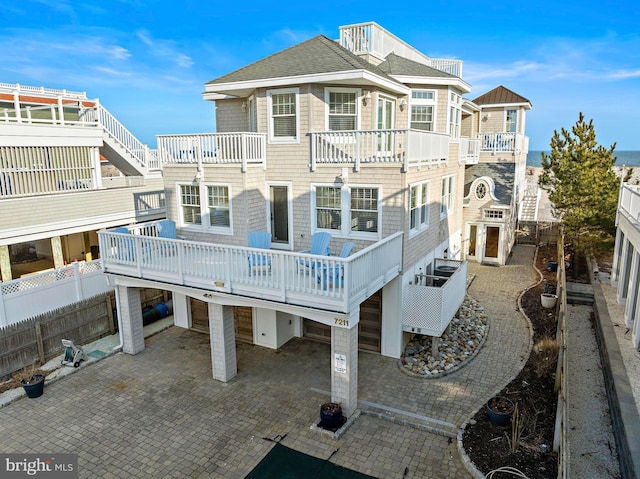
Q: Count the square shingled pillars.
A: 3